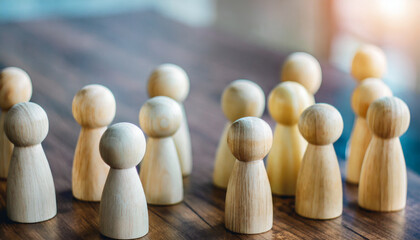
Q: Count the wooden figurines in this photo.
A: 14